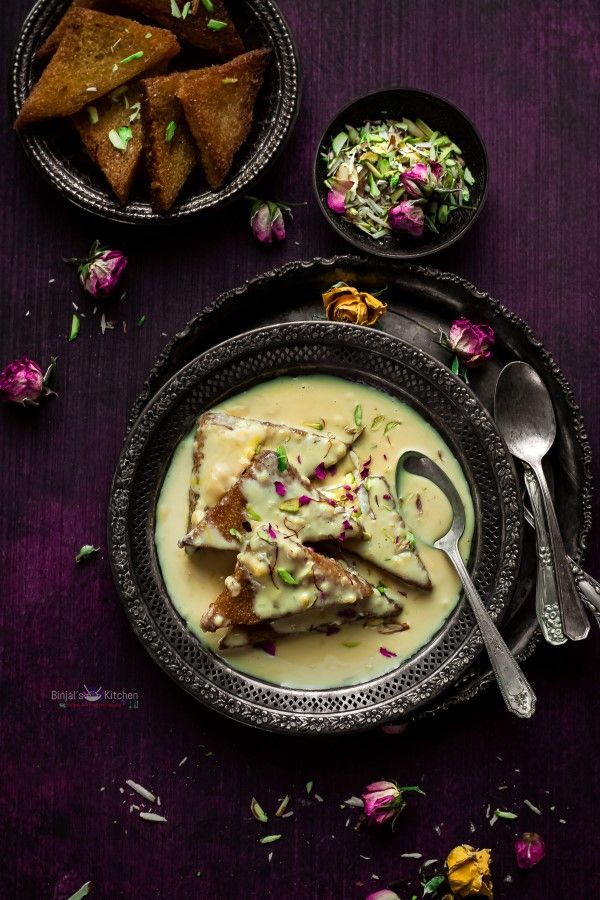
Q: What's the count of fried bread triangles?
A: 11